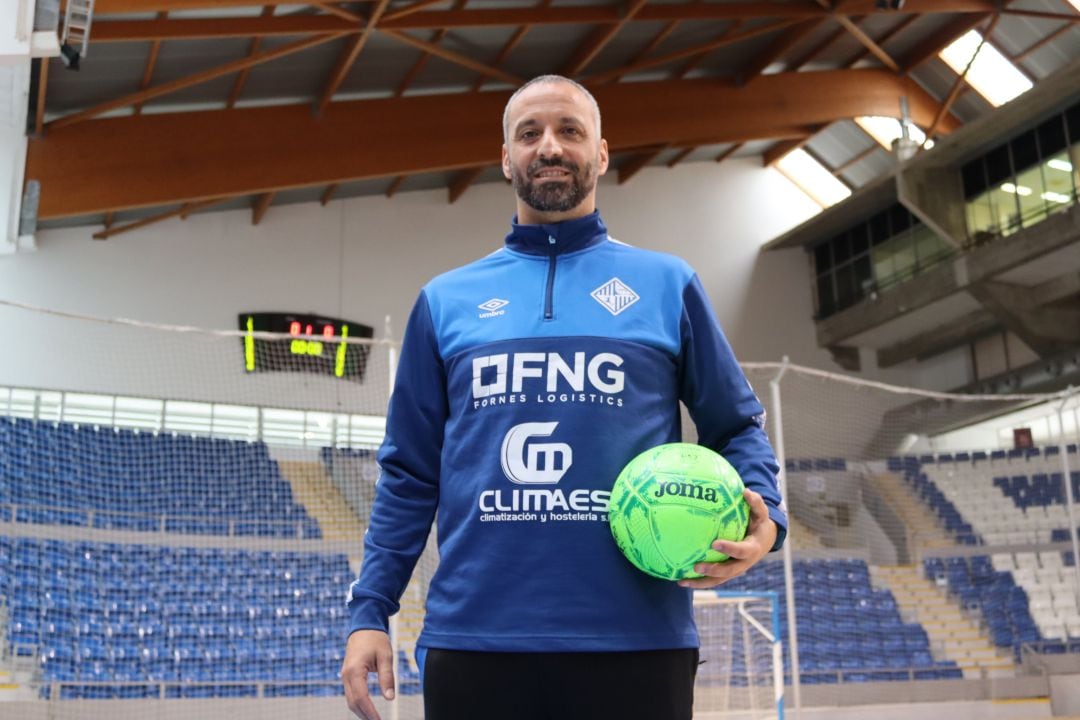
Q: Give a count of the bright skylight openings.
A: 3